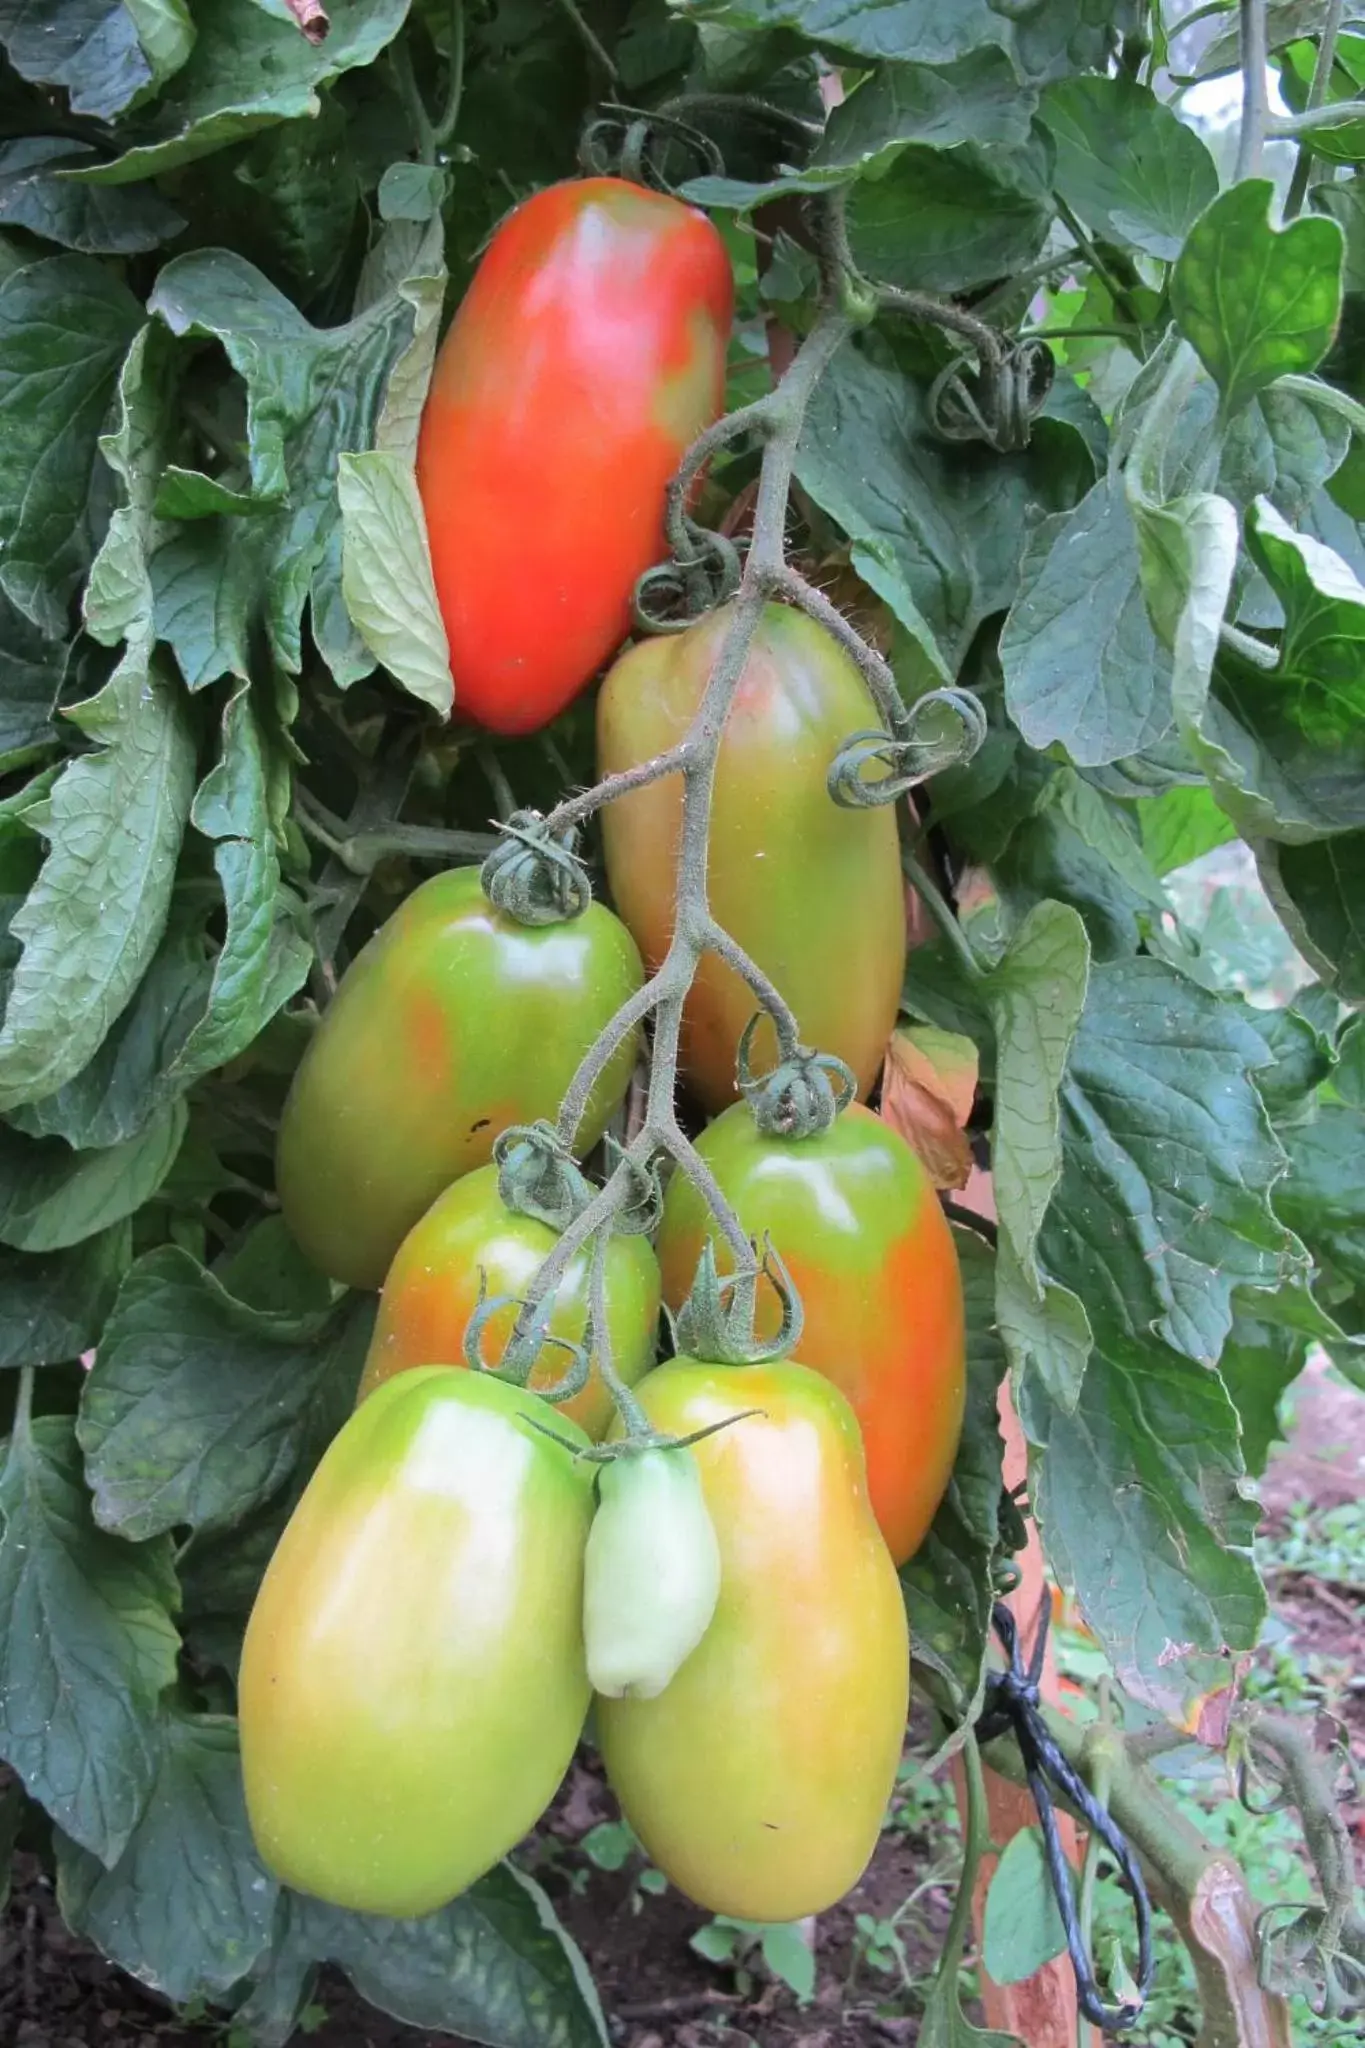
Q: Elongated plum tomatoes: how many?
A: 8